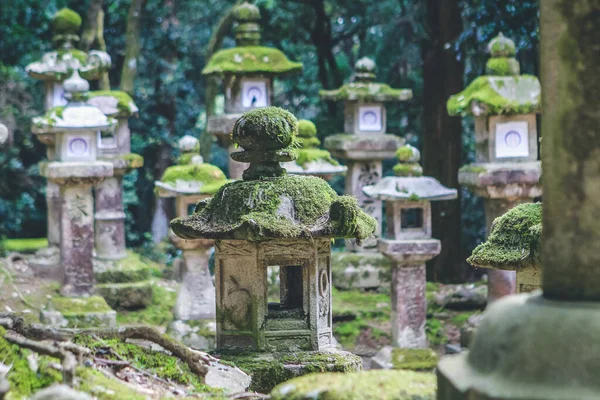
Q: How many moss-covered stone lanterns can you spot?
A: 11